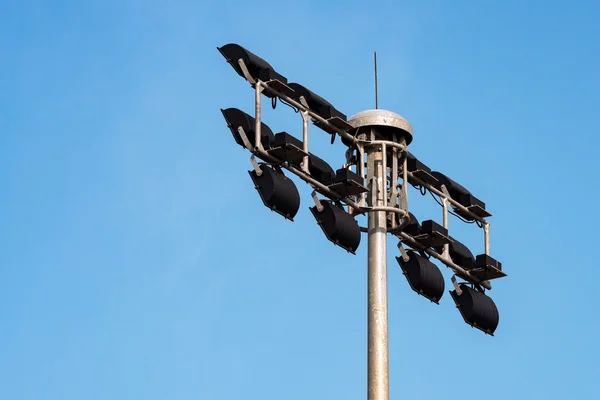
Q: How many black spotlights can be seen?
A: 12